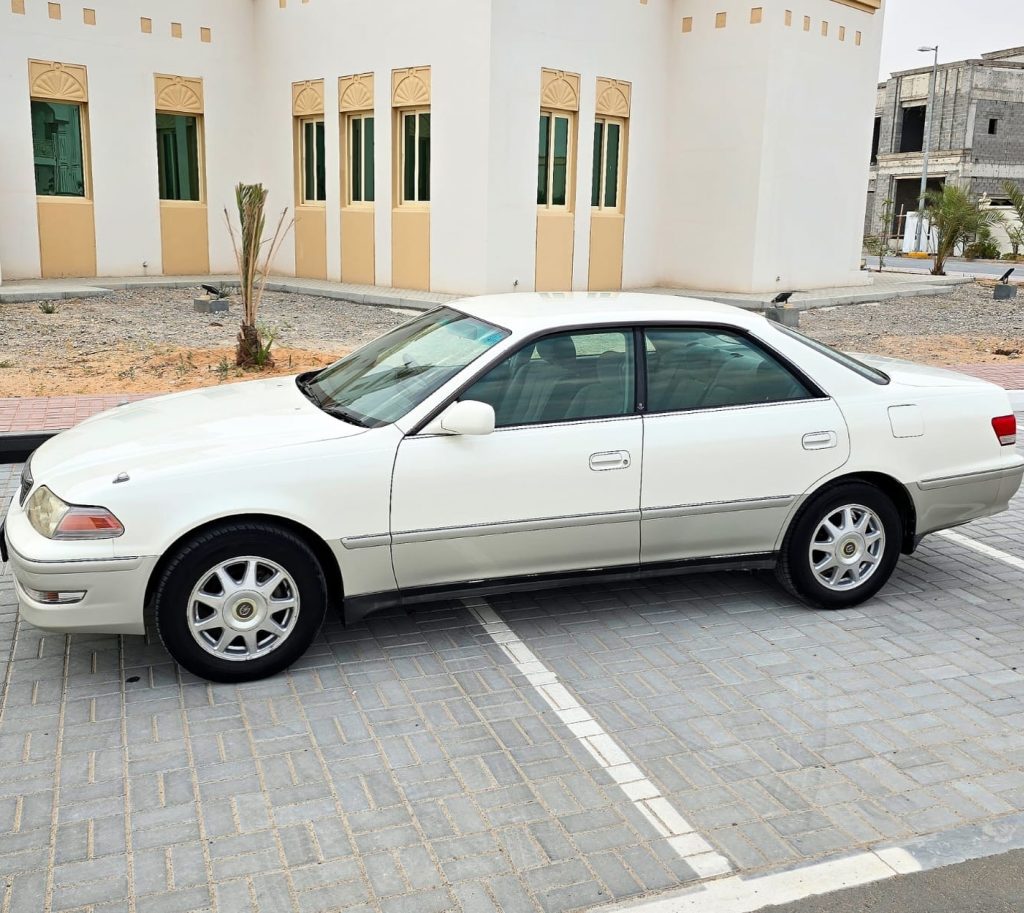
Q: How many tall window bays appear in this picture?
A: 7